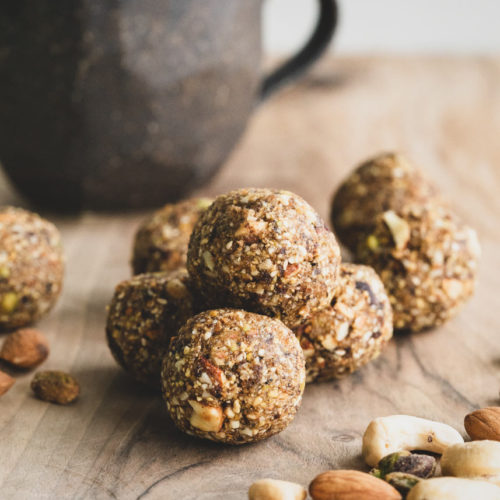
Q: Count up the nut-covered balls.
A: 8